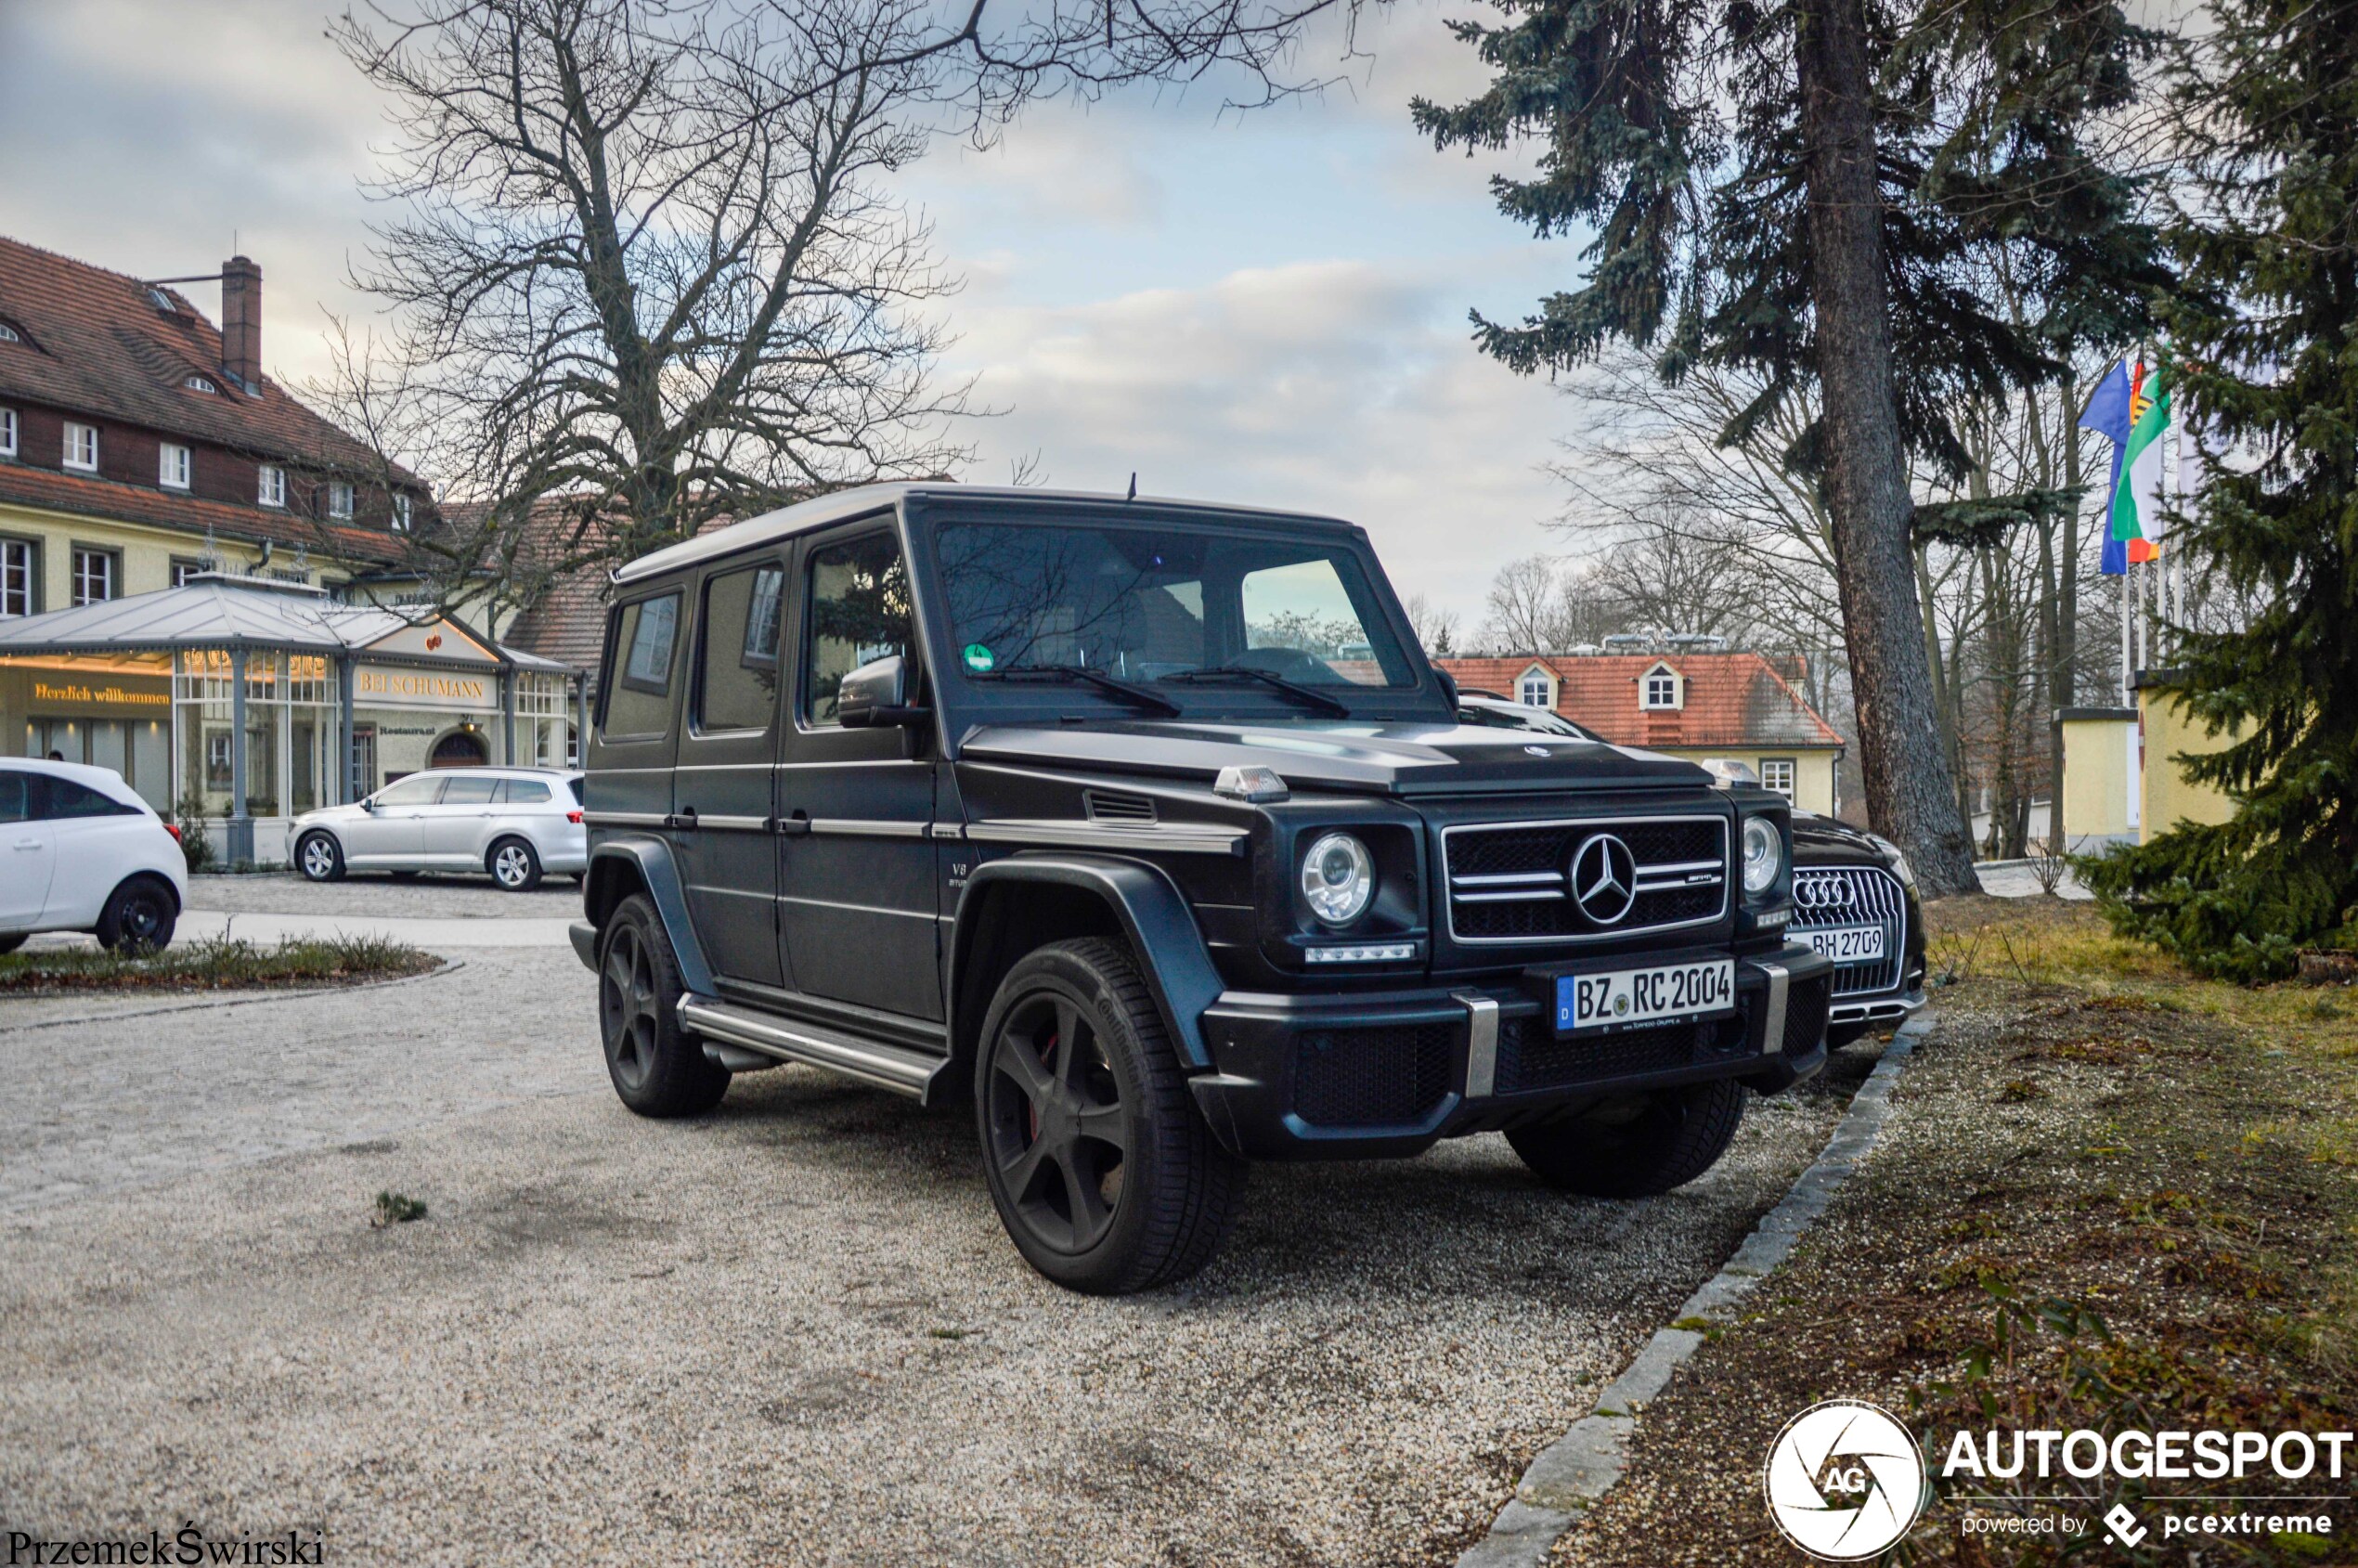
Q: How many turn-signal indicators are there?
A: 2